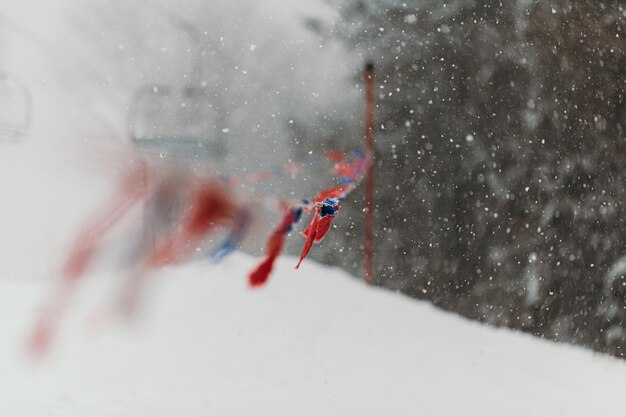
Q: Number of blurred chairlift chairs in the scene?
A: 2